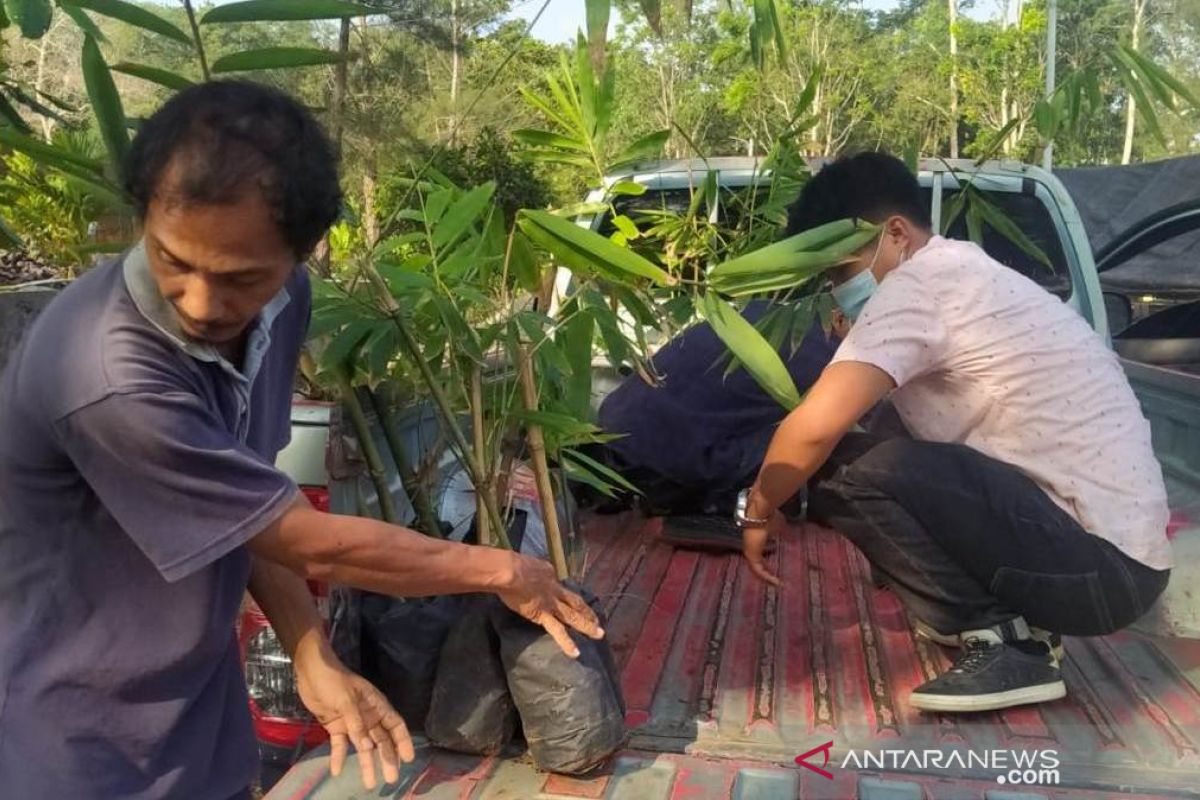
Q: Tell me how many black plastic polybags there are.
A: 3